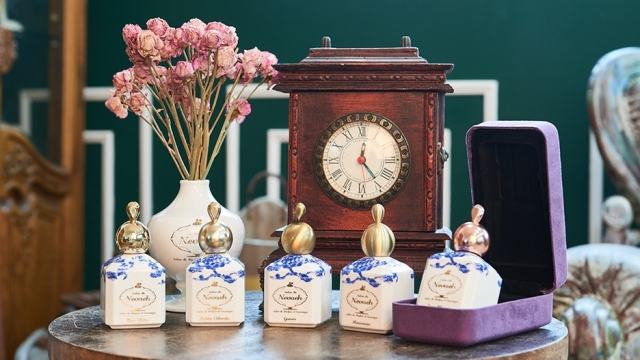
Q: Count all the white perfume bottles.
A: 5